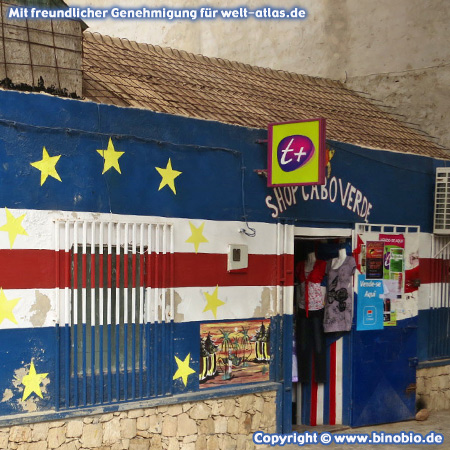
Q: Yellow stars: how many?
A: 9